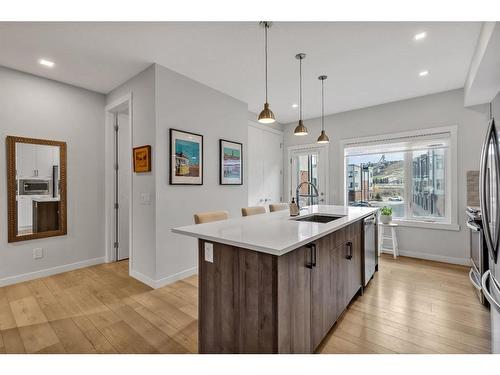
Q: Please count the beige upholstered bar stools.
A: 3